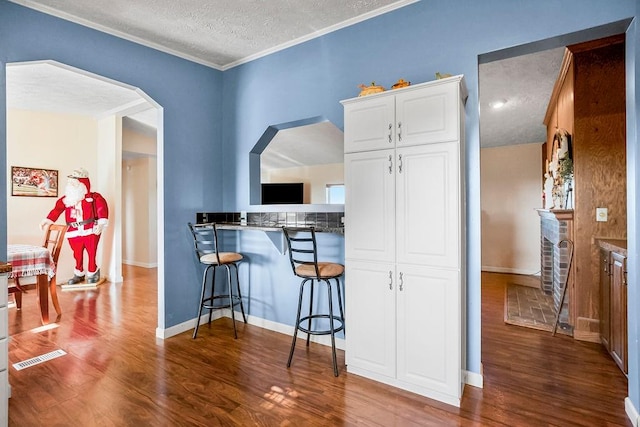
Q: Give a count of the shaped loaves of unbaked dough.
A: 0